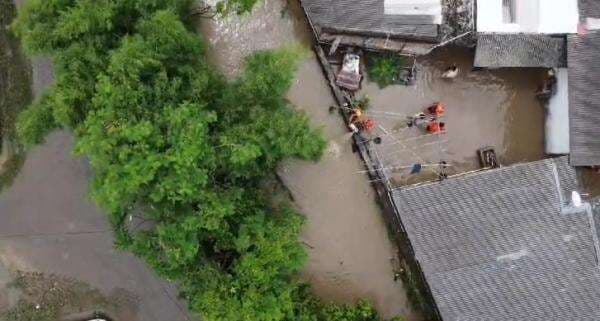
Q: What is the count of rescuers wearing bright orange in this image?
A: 3